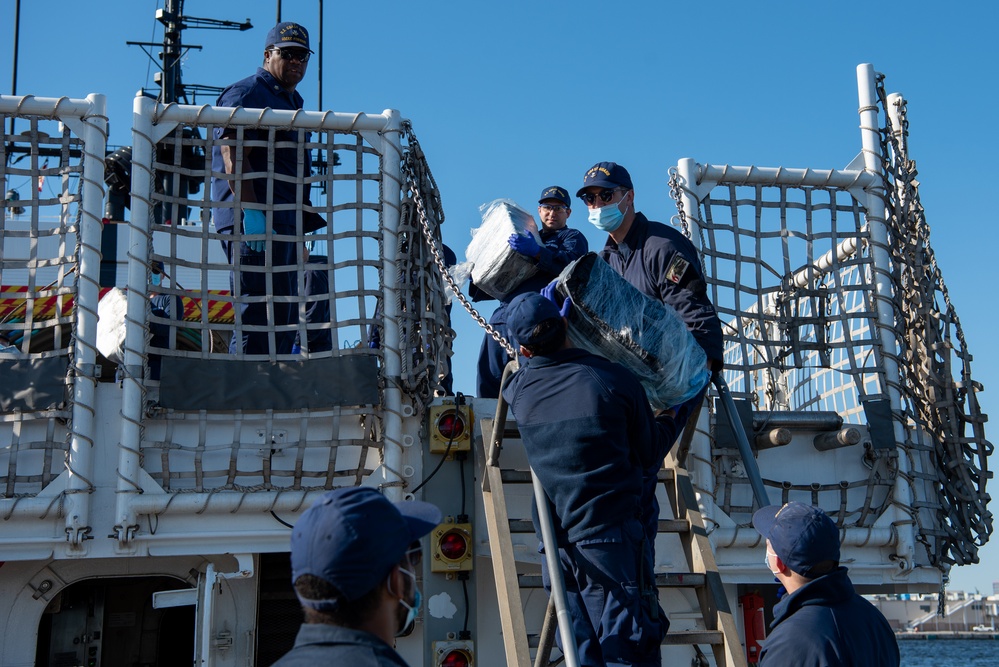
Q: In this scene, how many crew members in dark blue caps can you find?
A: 6